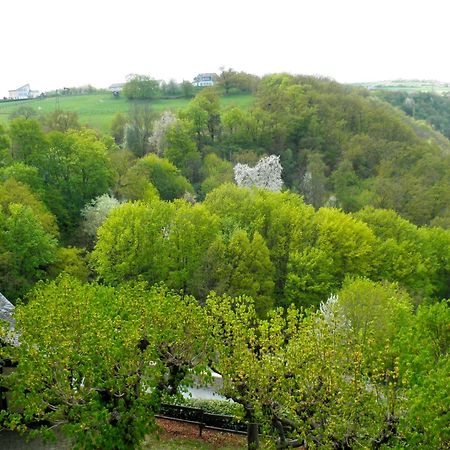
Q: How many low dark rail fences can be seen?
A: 1